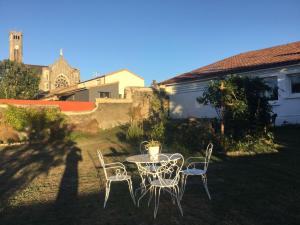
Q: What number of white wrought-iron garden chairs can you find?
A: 4